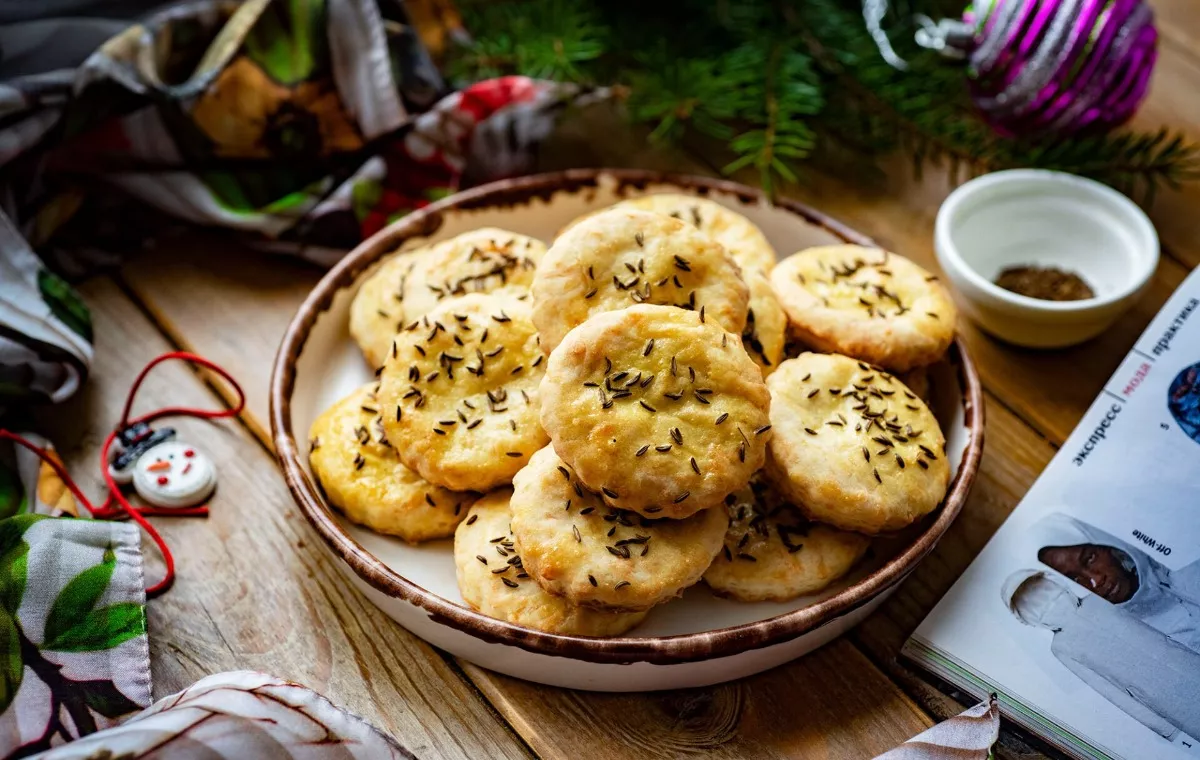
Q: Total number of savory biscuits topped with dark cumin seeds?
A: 13